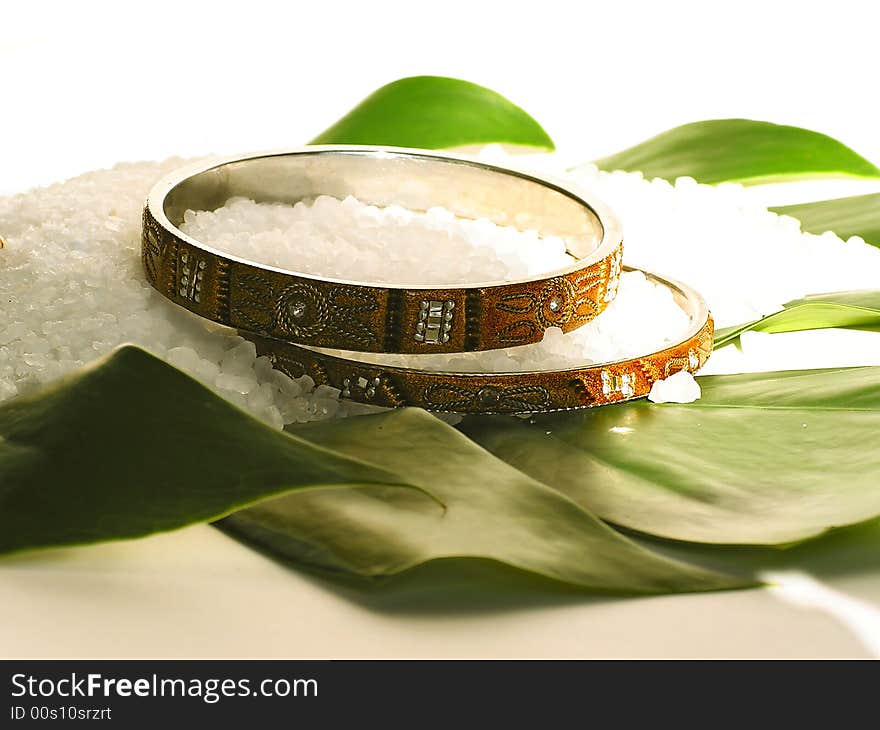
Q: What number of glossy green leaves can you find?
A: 7